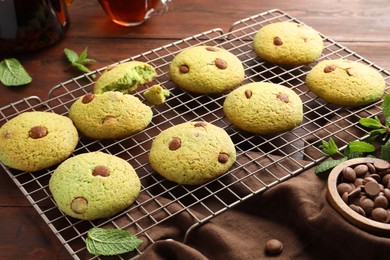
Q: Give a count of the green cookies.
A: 9